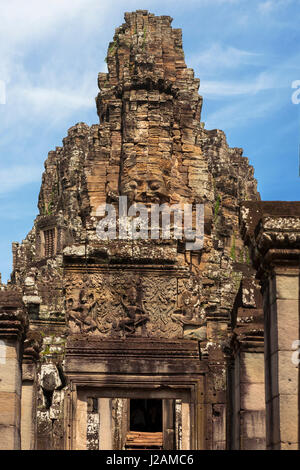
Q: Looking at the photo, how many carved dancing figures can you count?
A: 3